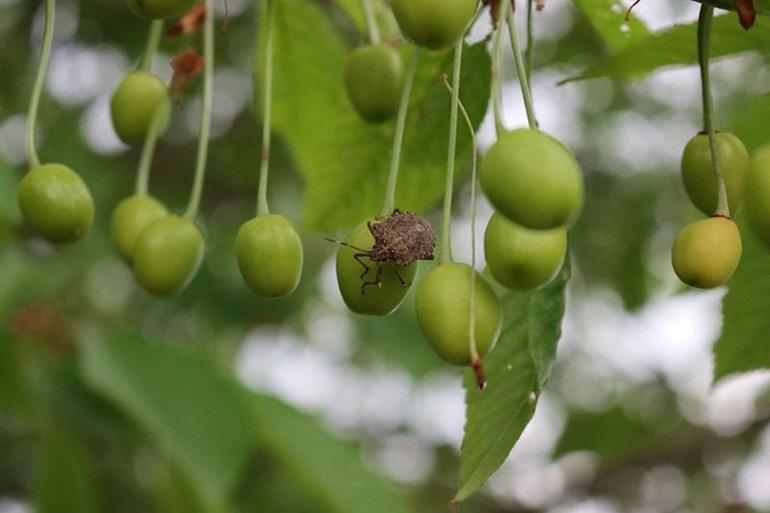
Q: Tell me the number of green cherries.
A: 14